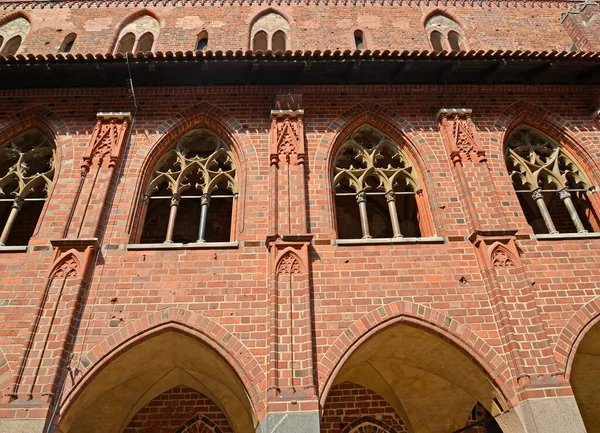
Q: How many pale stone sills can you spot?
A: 4